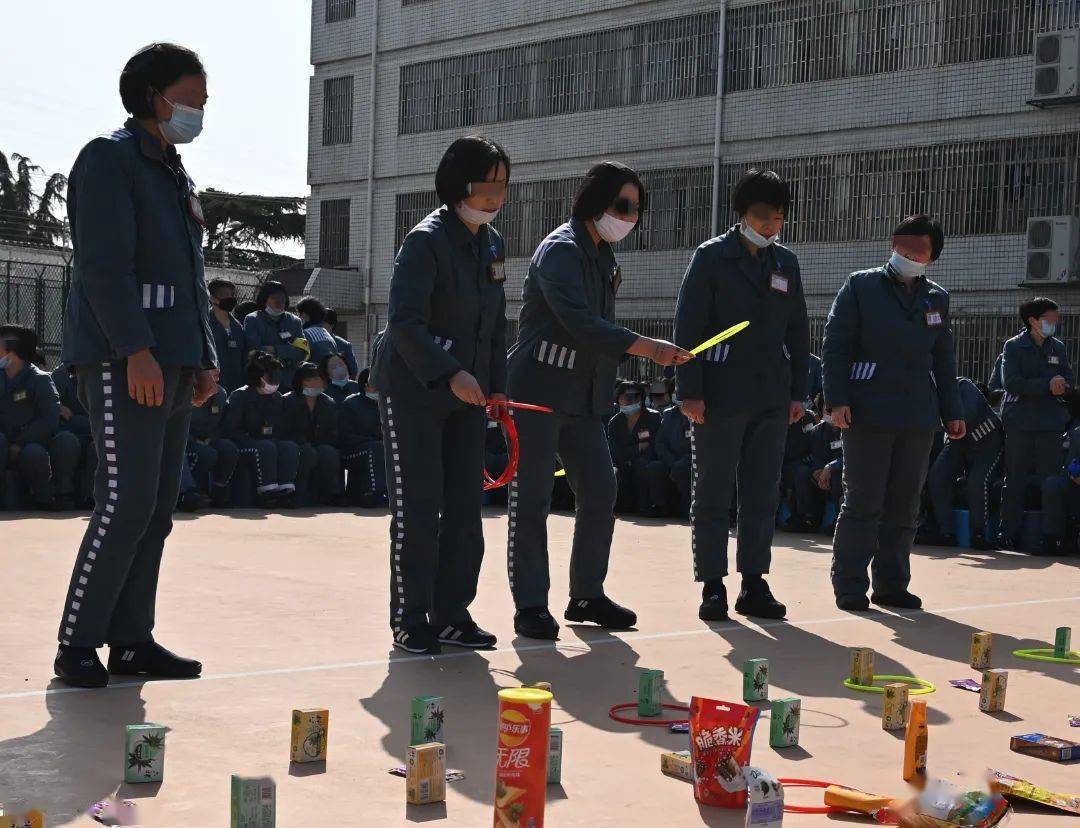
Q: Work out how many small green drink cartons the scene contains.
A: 8